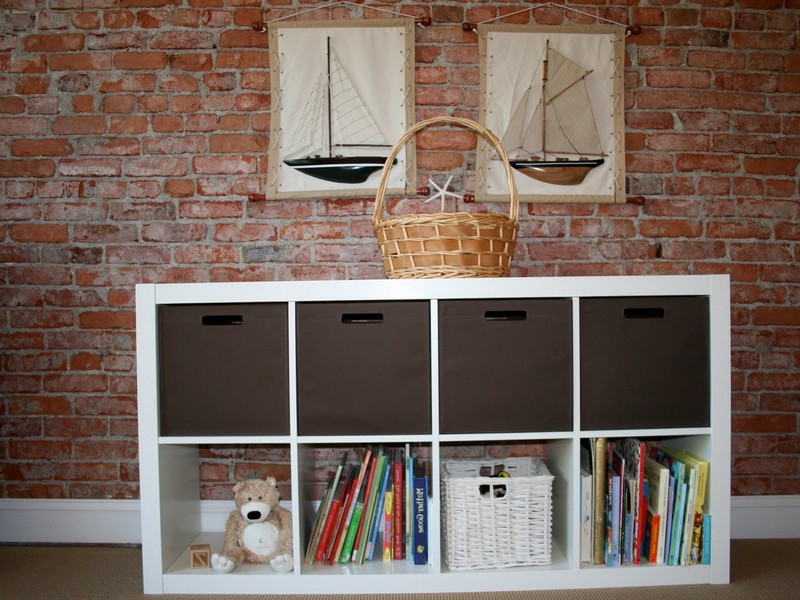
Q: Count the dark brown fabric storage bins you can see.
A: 4